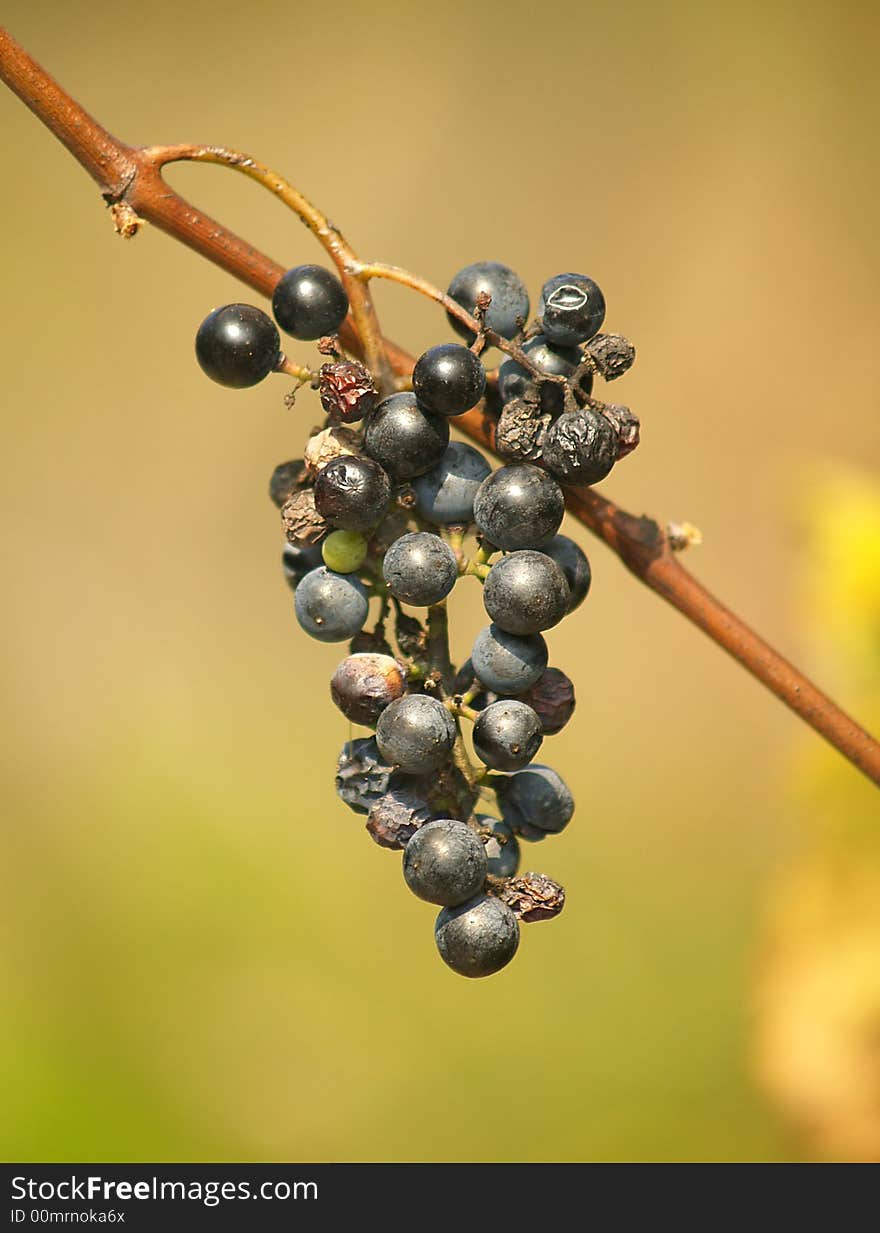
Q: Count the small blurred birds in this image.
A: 0